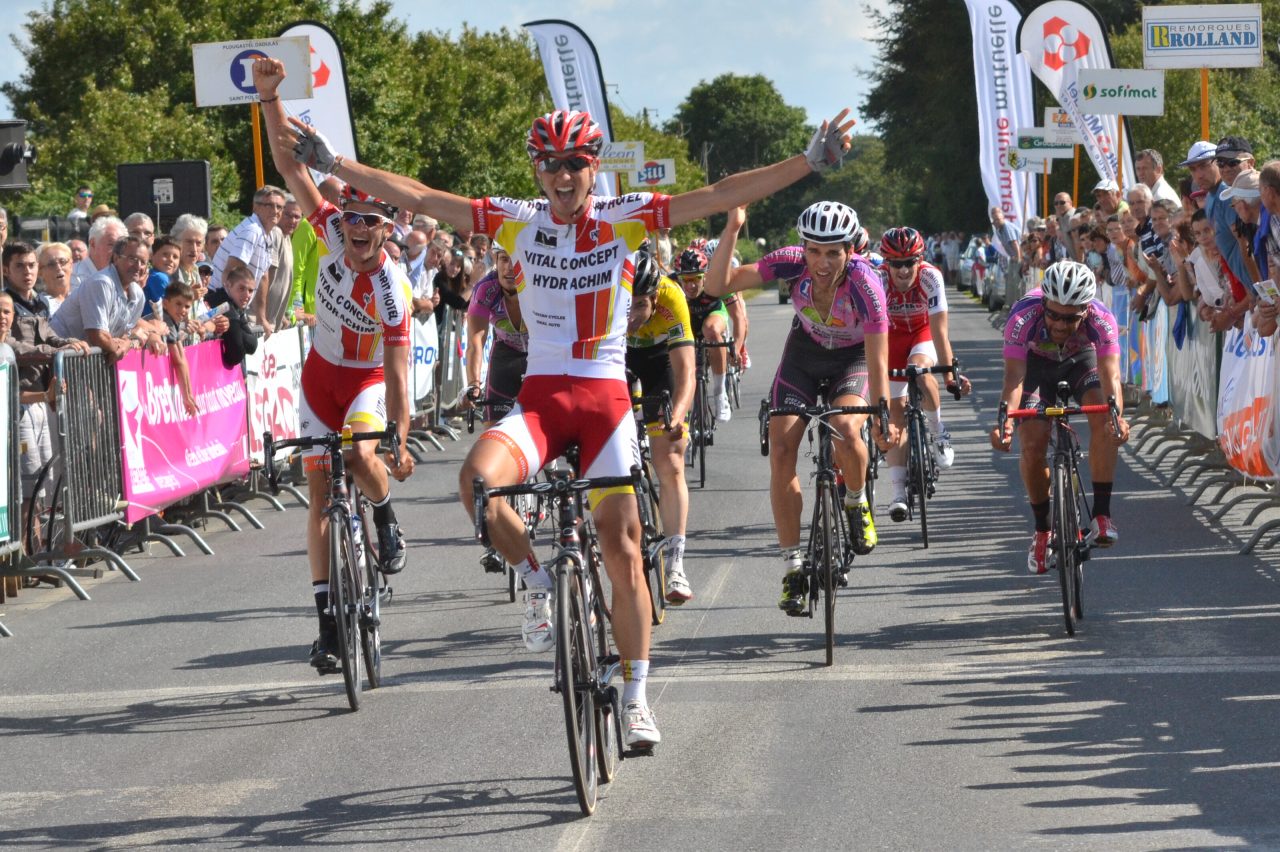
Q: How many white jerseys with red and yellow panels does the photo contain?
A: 2